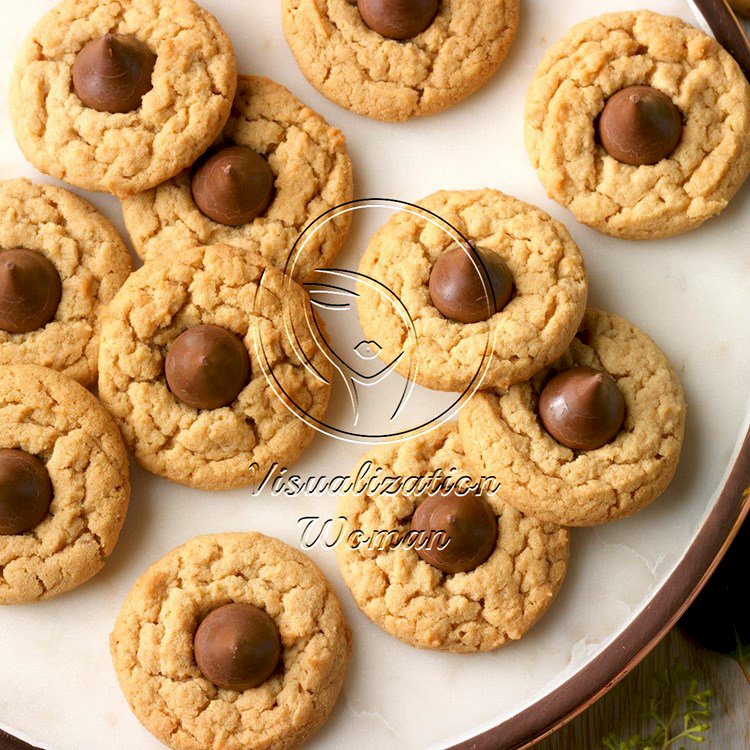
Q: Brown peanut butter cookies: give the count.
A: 11